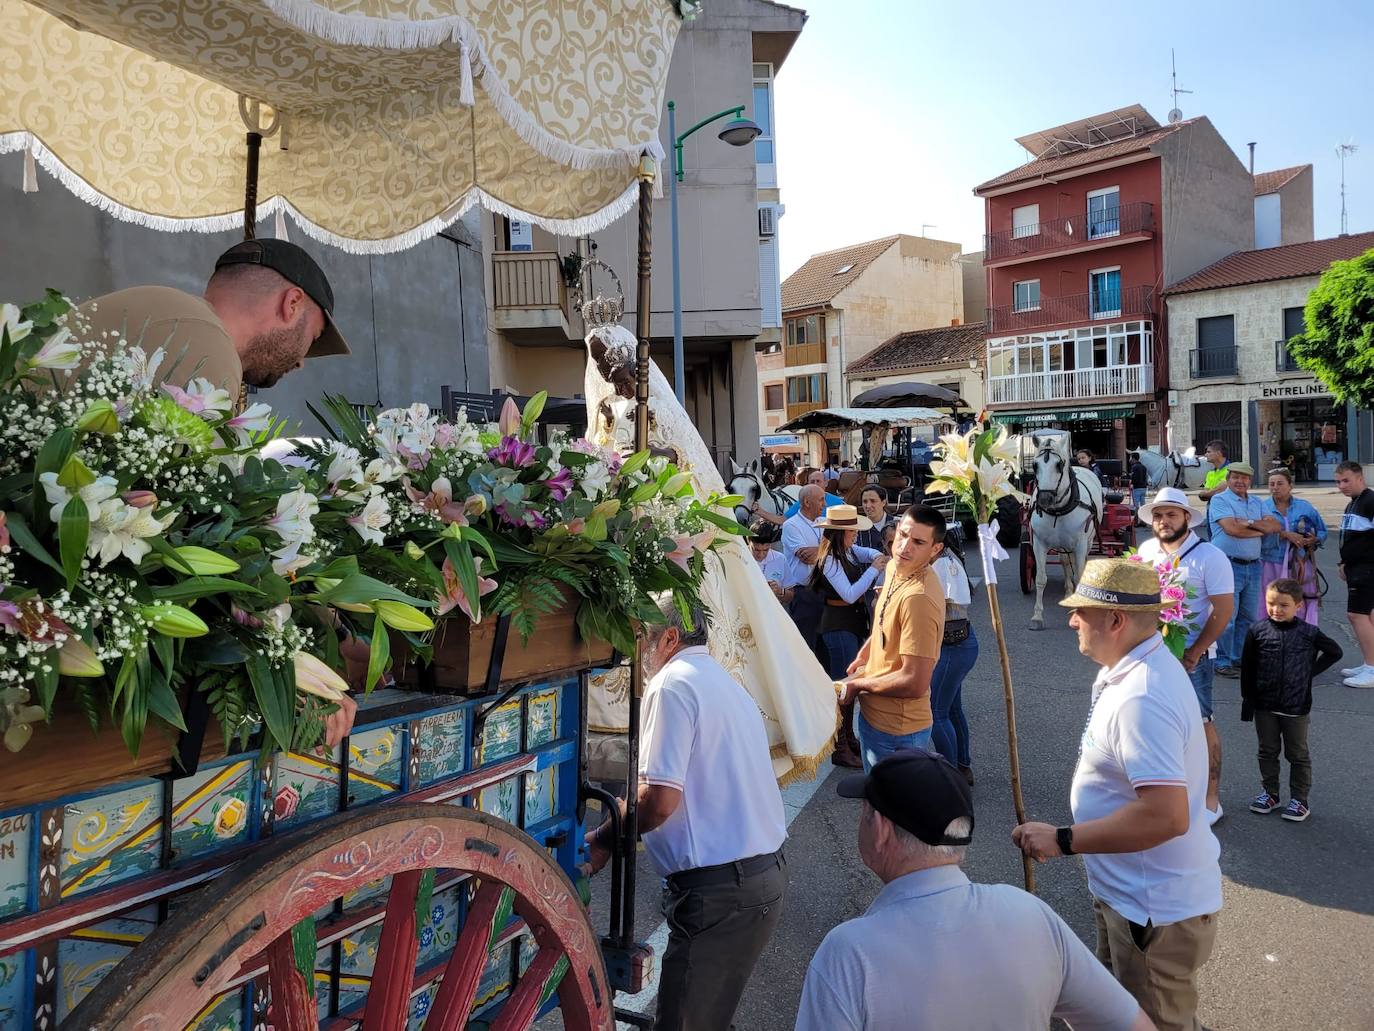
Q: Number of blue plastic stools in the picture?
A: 0